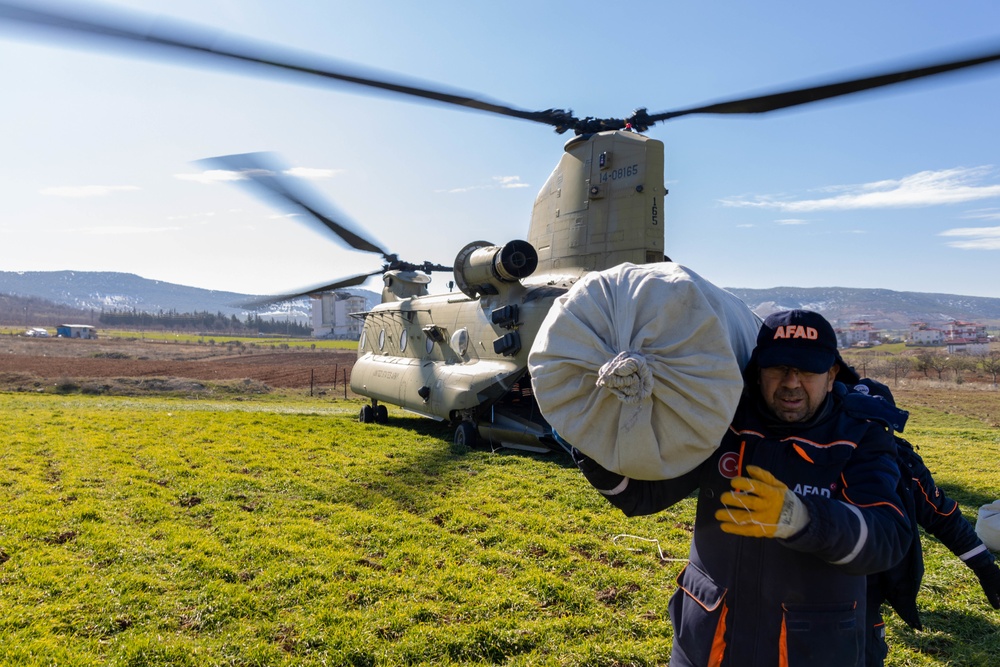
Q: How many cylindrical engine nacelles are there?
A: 1